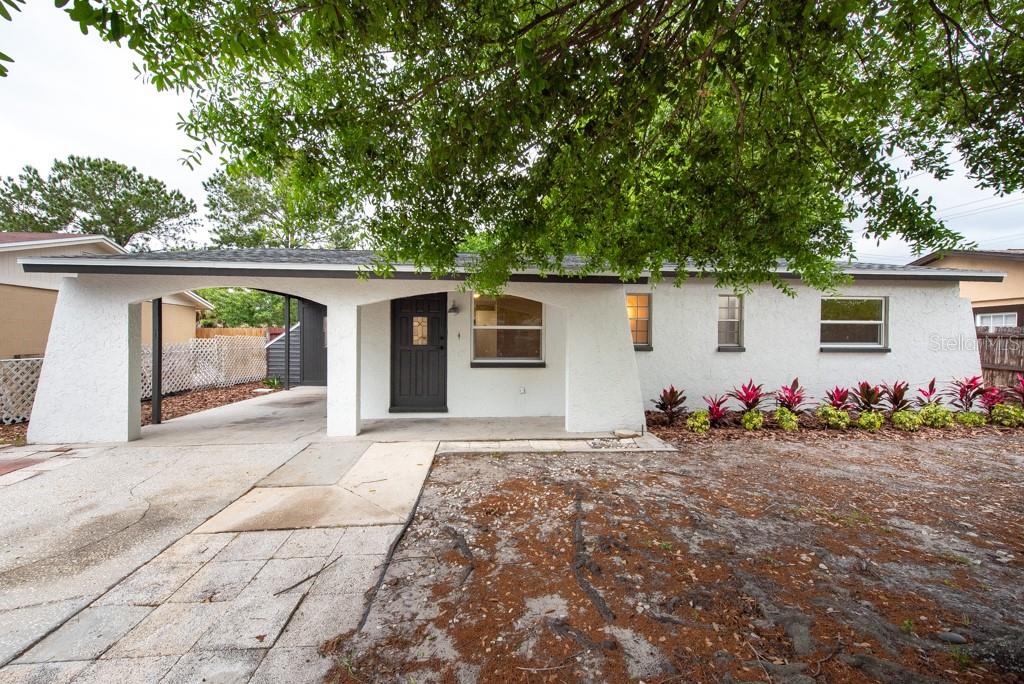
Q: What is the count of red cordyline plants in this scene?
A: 11